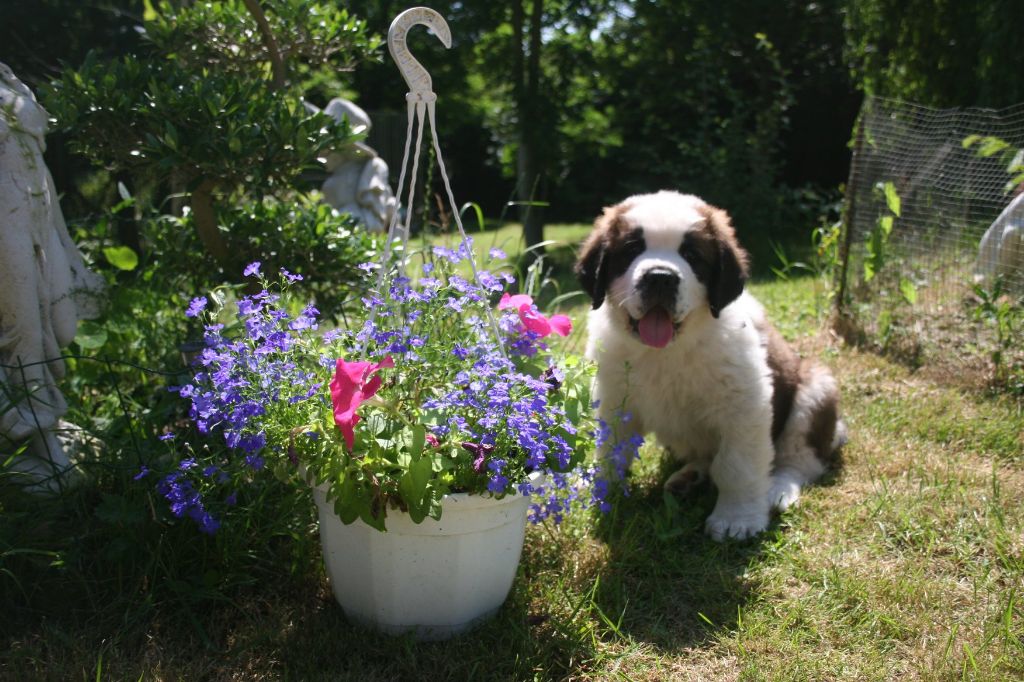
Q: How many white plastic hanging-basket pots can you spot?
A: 1